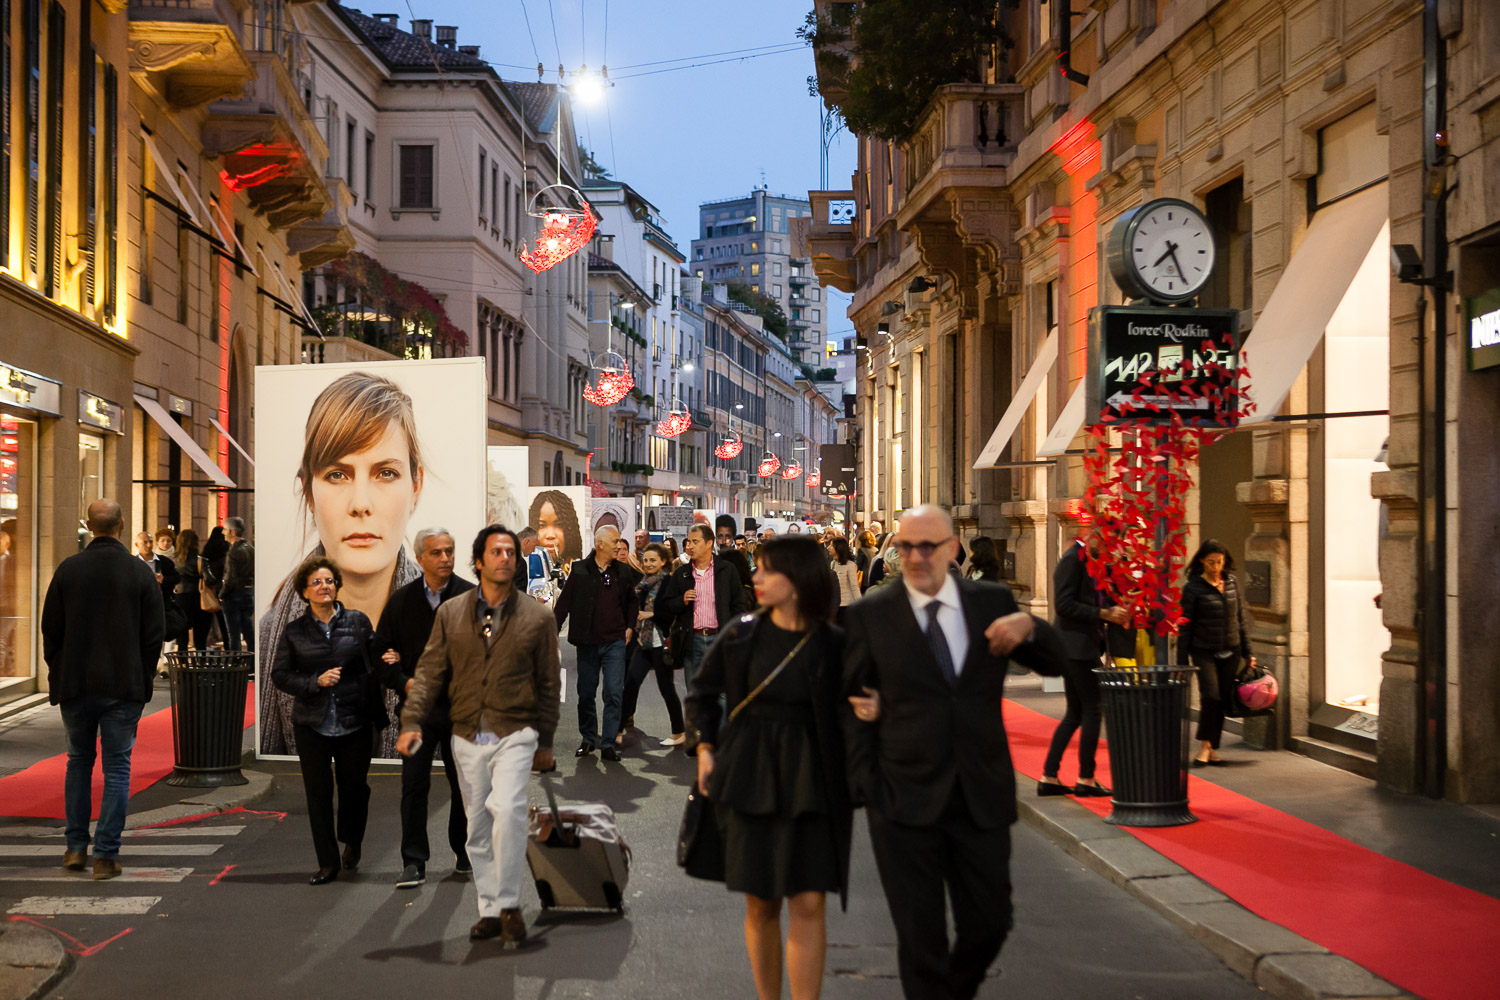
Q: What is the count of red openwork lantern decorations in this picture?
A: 7